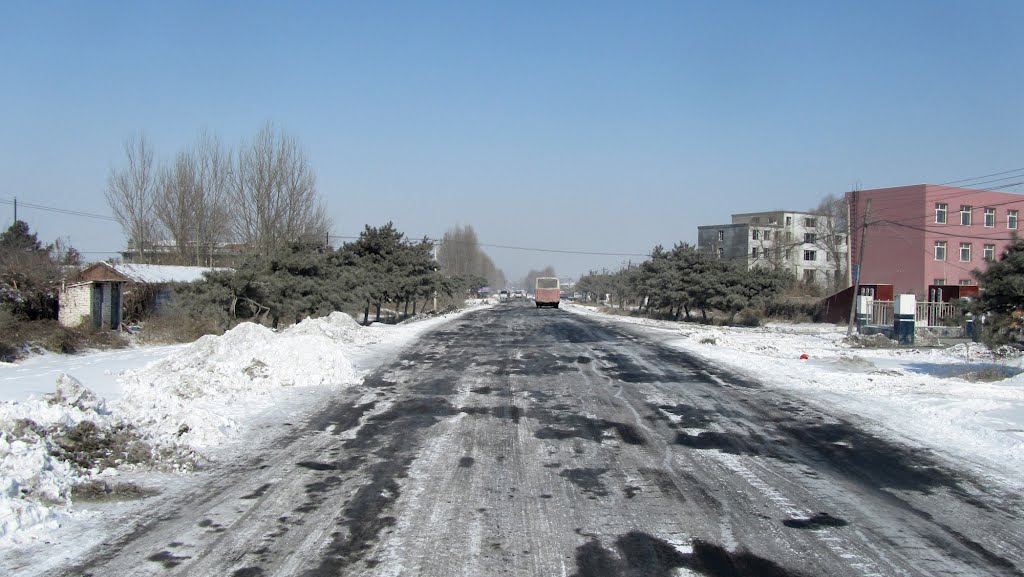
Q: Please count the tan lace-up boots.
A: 0